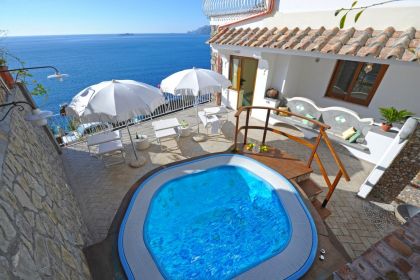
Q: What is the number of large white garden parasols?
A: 2